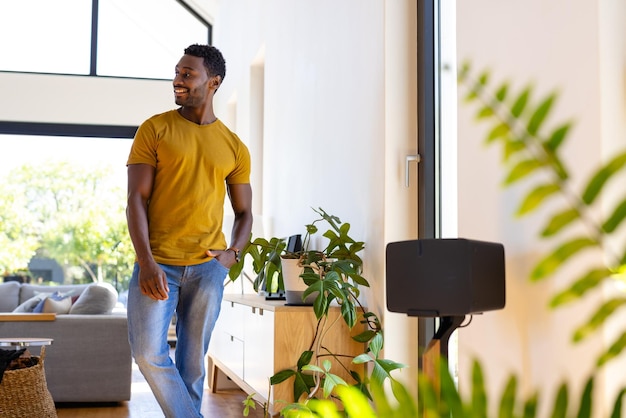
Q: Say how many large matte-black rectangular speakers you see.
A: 1